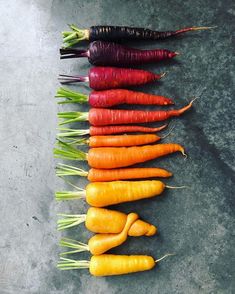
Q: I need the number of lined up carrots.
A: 13